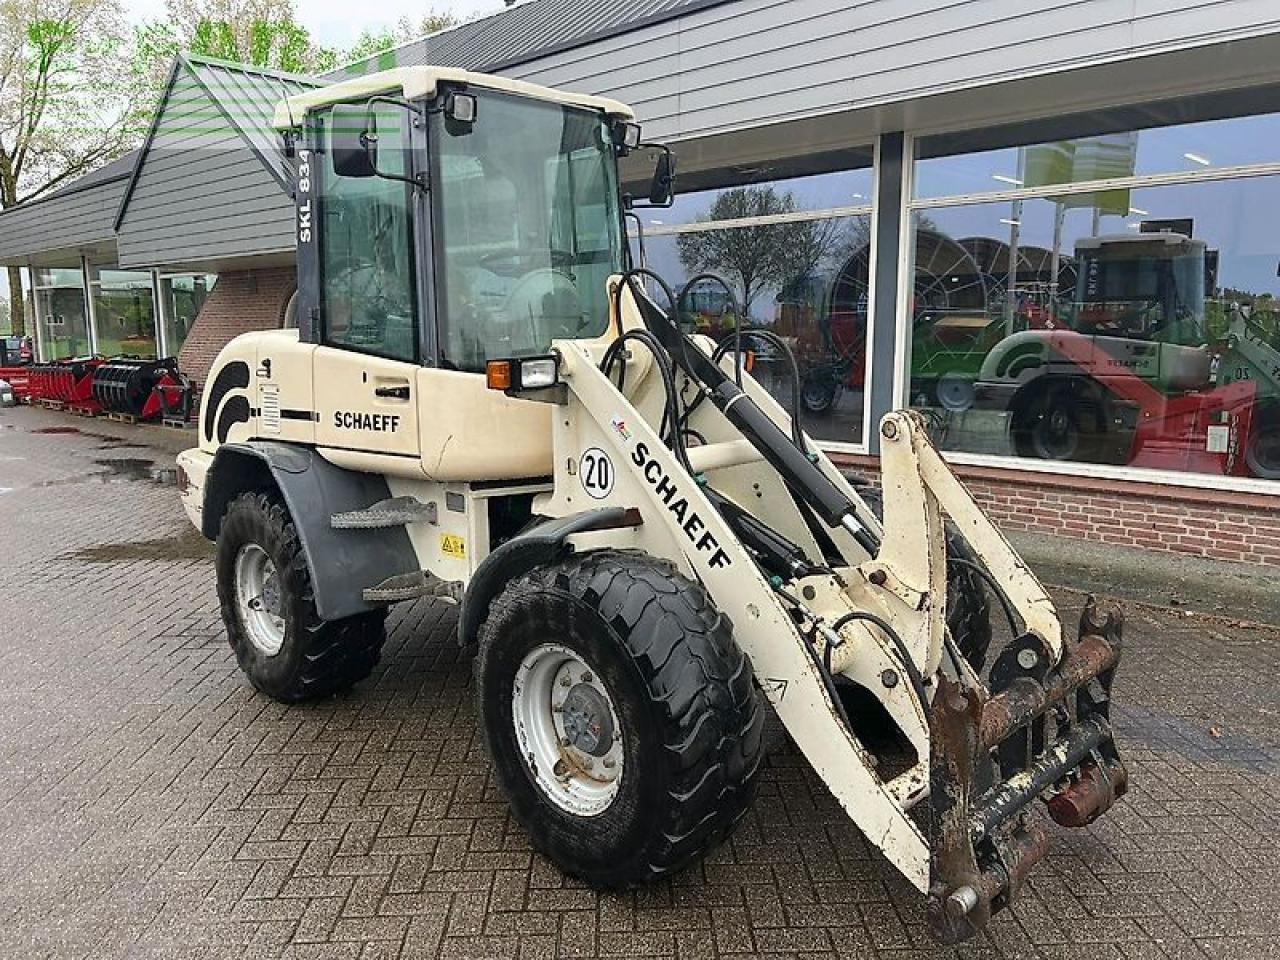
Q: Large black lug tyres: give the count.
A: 3